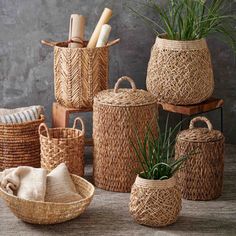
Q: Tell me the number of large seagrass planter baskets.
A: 1